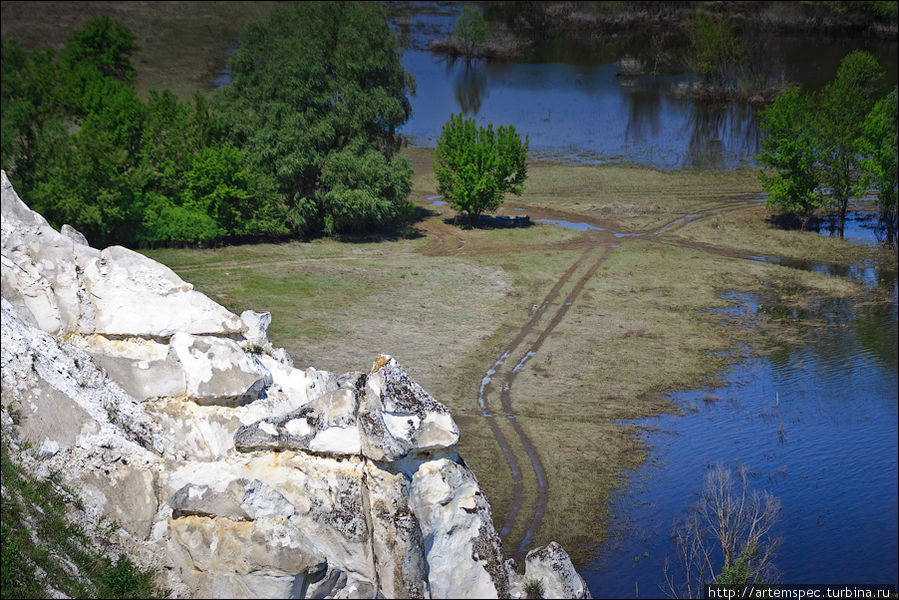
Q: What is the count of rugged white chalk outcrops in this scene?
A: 1